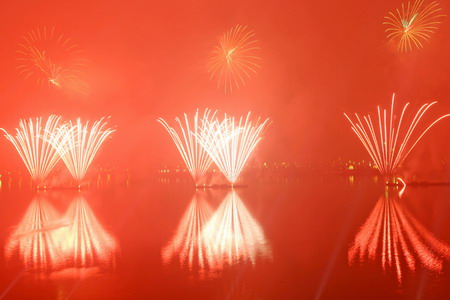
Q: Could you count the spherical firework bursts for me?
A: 3